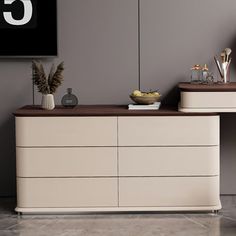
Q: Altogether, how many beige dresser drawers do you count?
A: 6